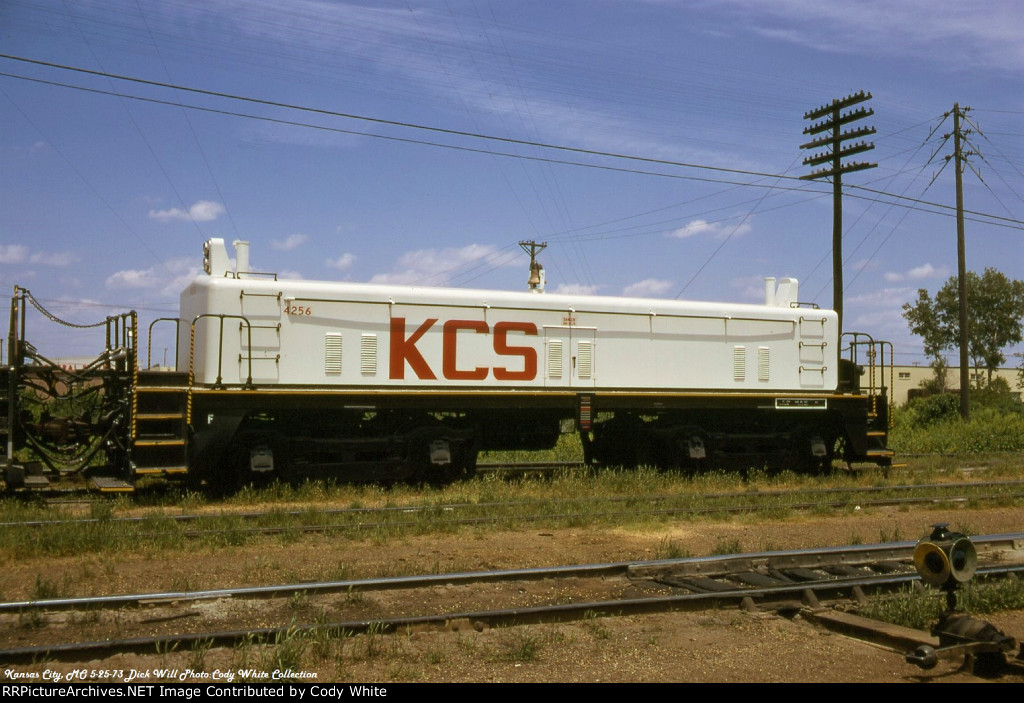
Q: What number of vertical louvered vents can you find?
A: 6